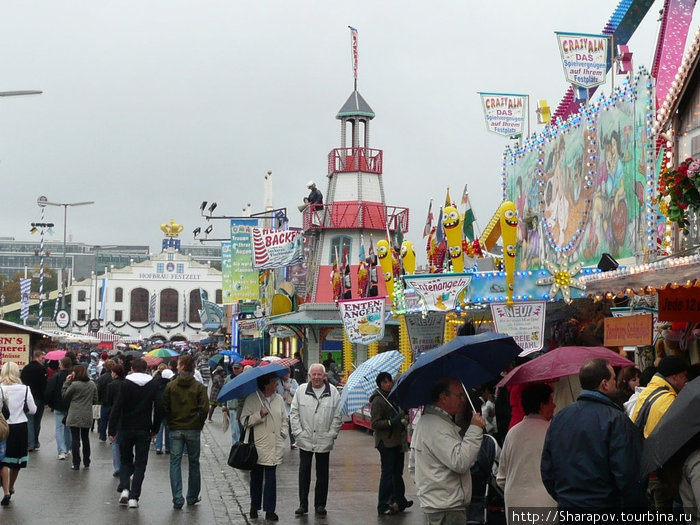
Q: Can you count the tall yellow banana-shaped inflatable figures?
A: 4